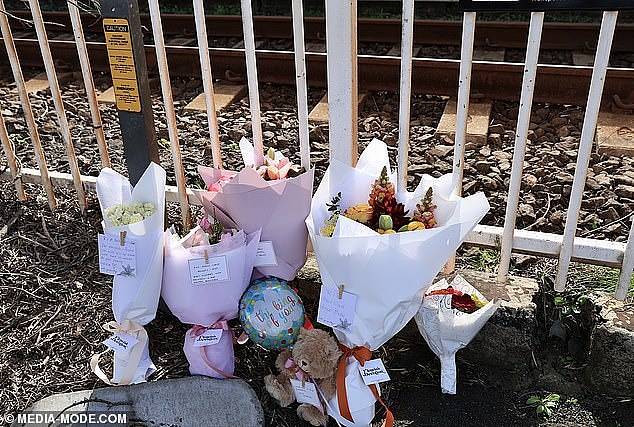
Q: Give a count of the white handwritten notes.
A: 5